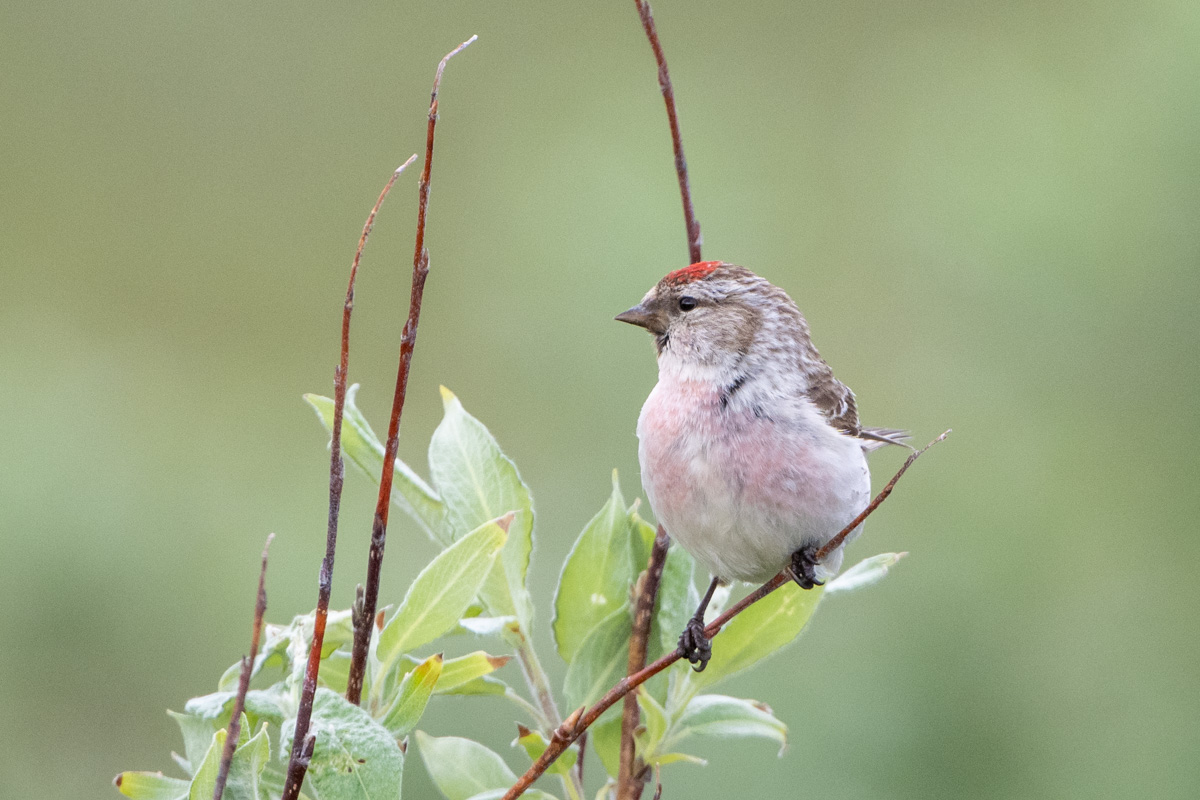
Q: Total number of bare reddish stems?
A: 5